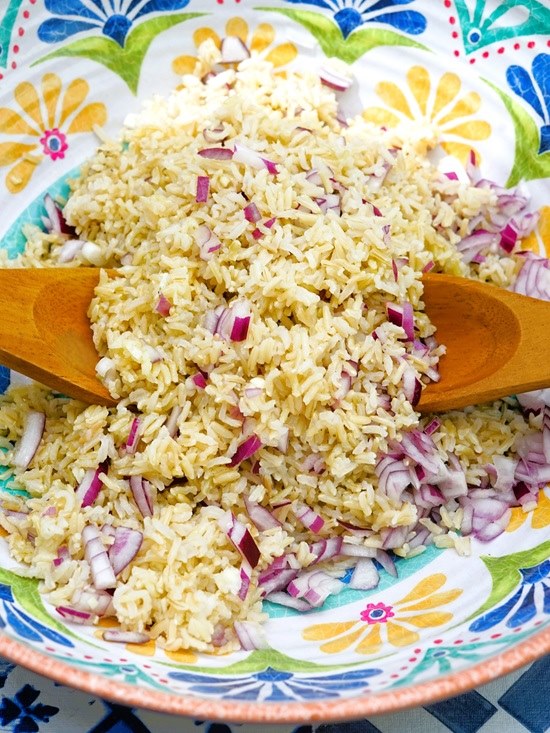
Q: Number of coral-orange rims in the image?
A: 1